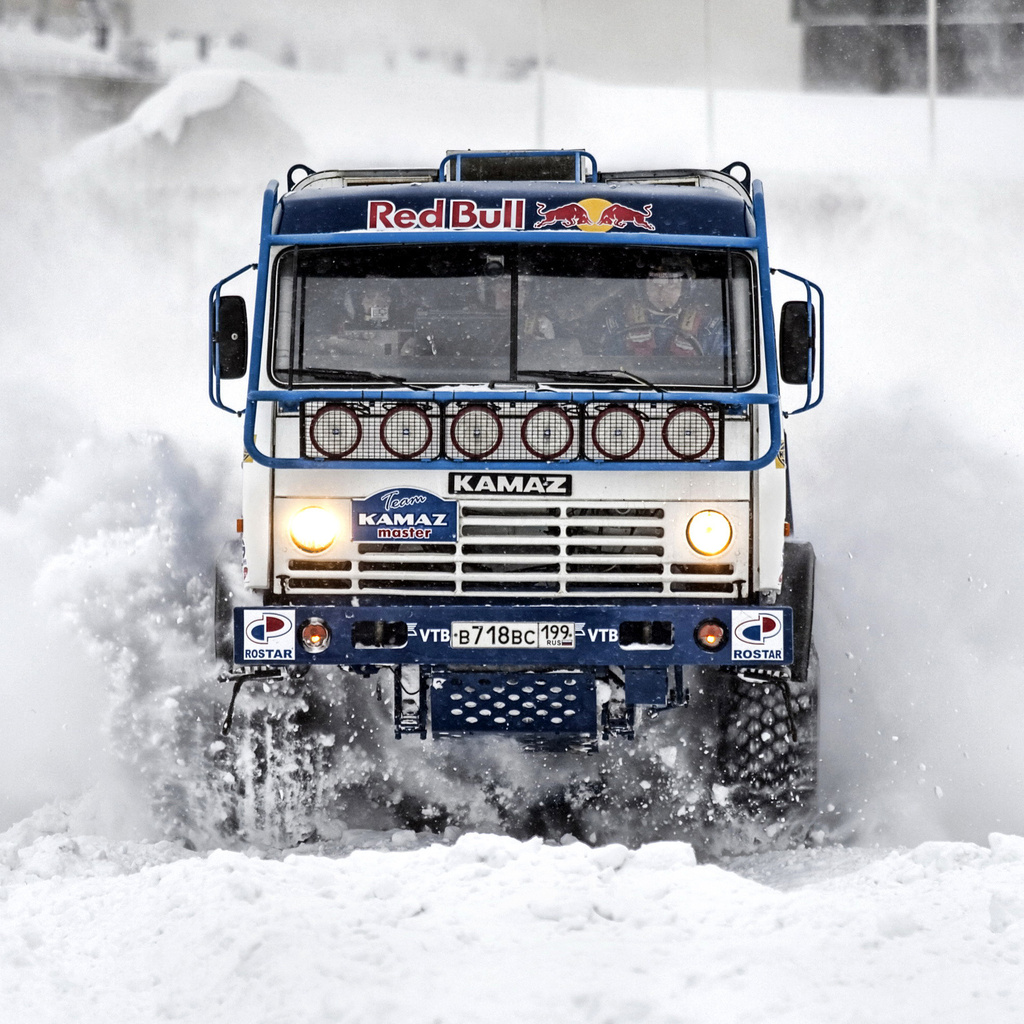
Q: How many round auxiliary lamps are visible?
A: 6